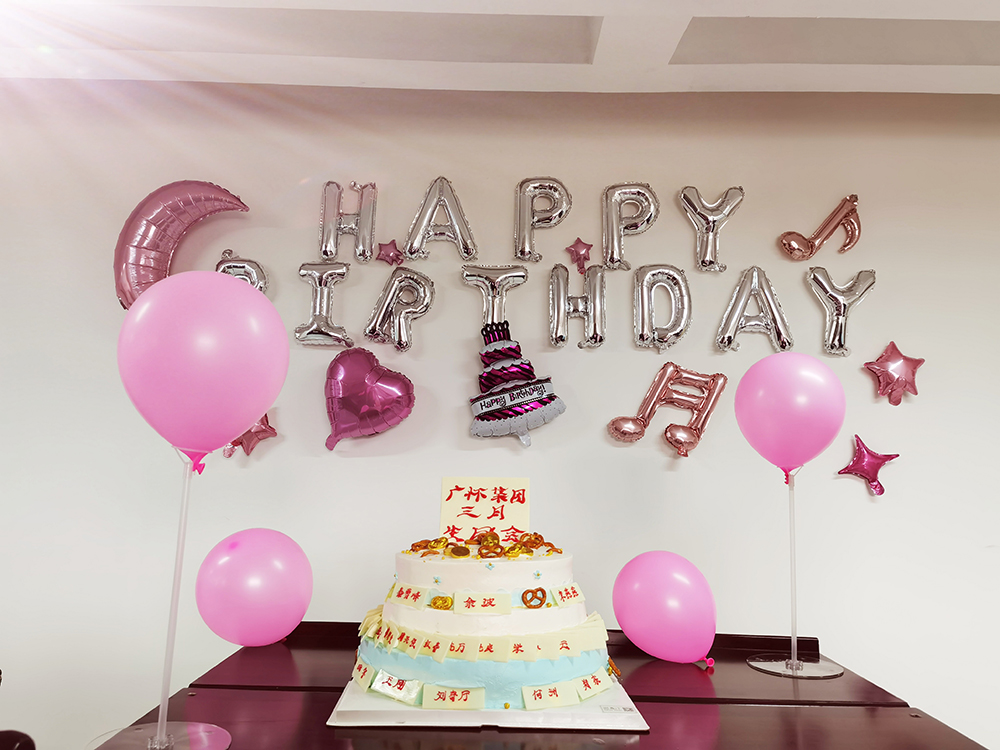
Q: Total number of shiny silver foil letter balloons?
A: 13